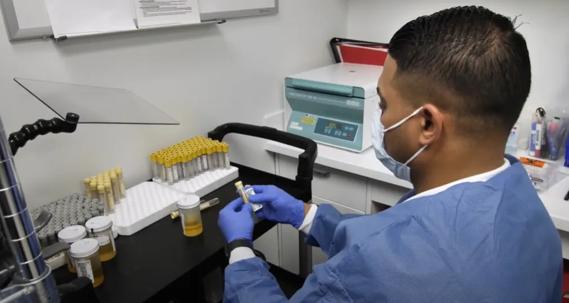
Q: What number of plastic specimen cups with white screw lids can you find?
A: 4